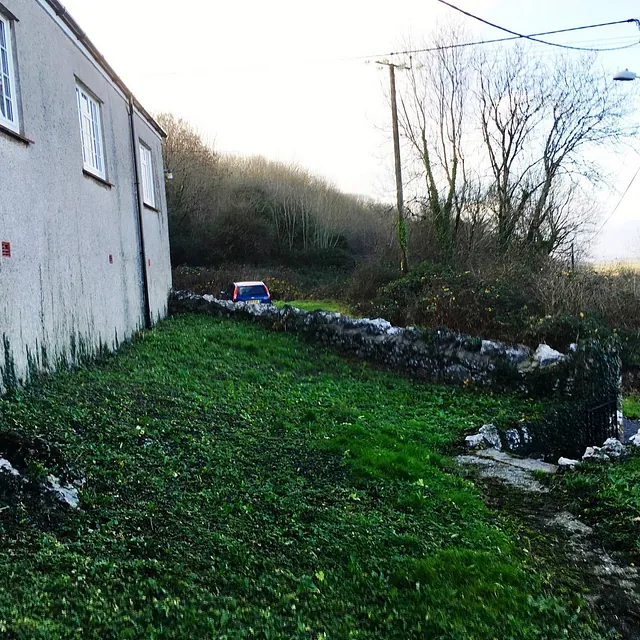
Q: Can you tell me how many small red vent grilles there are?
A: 3